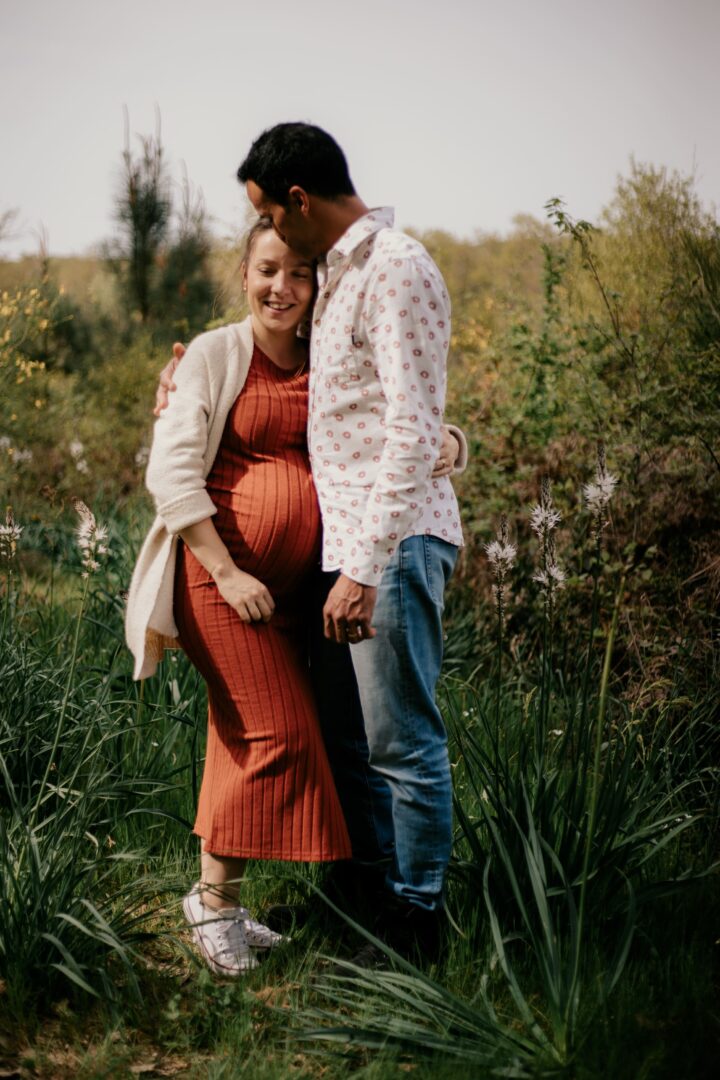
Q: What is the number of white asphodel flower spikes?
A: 6